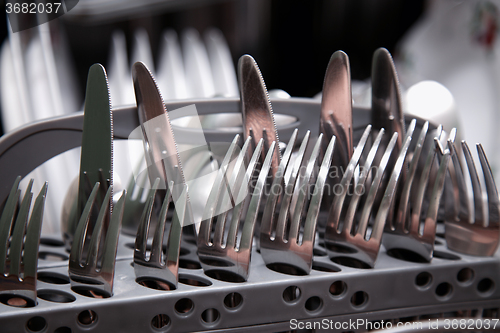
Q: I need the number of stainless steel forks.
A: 8